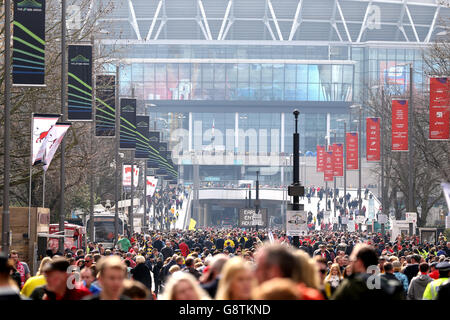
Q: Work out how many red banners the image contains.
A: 7